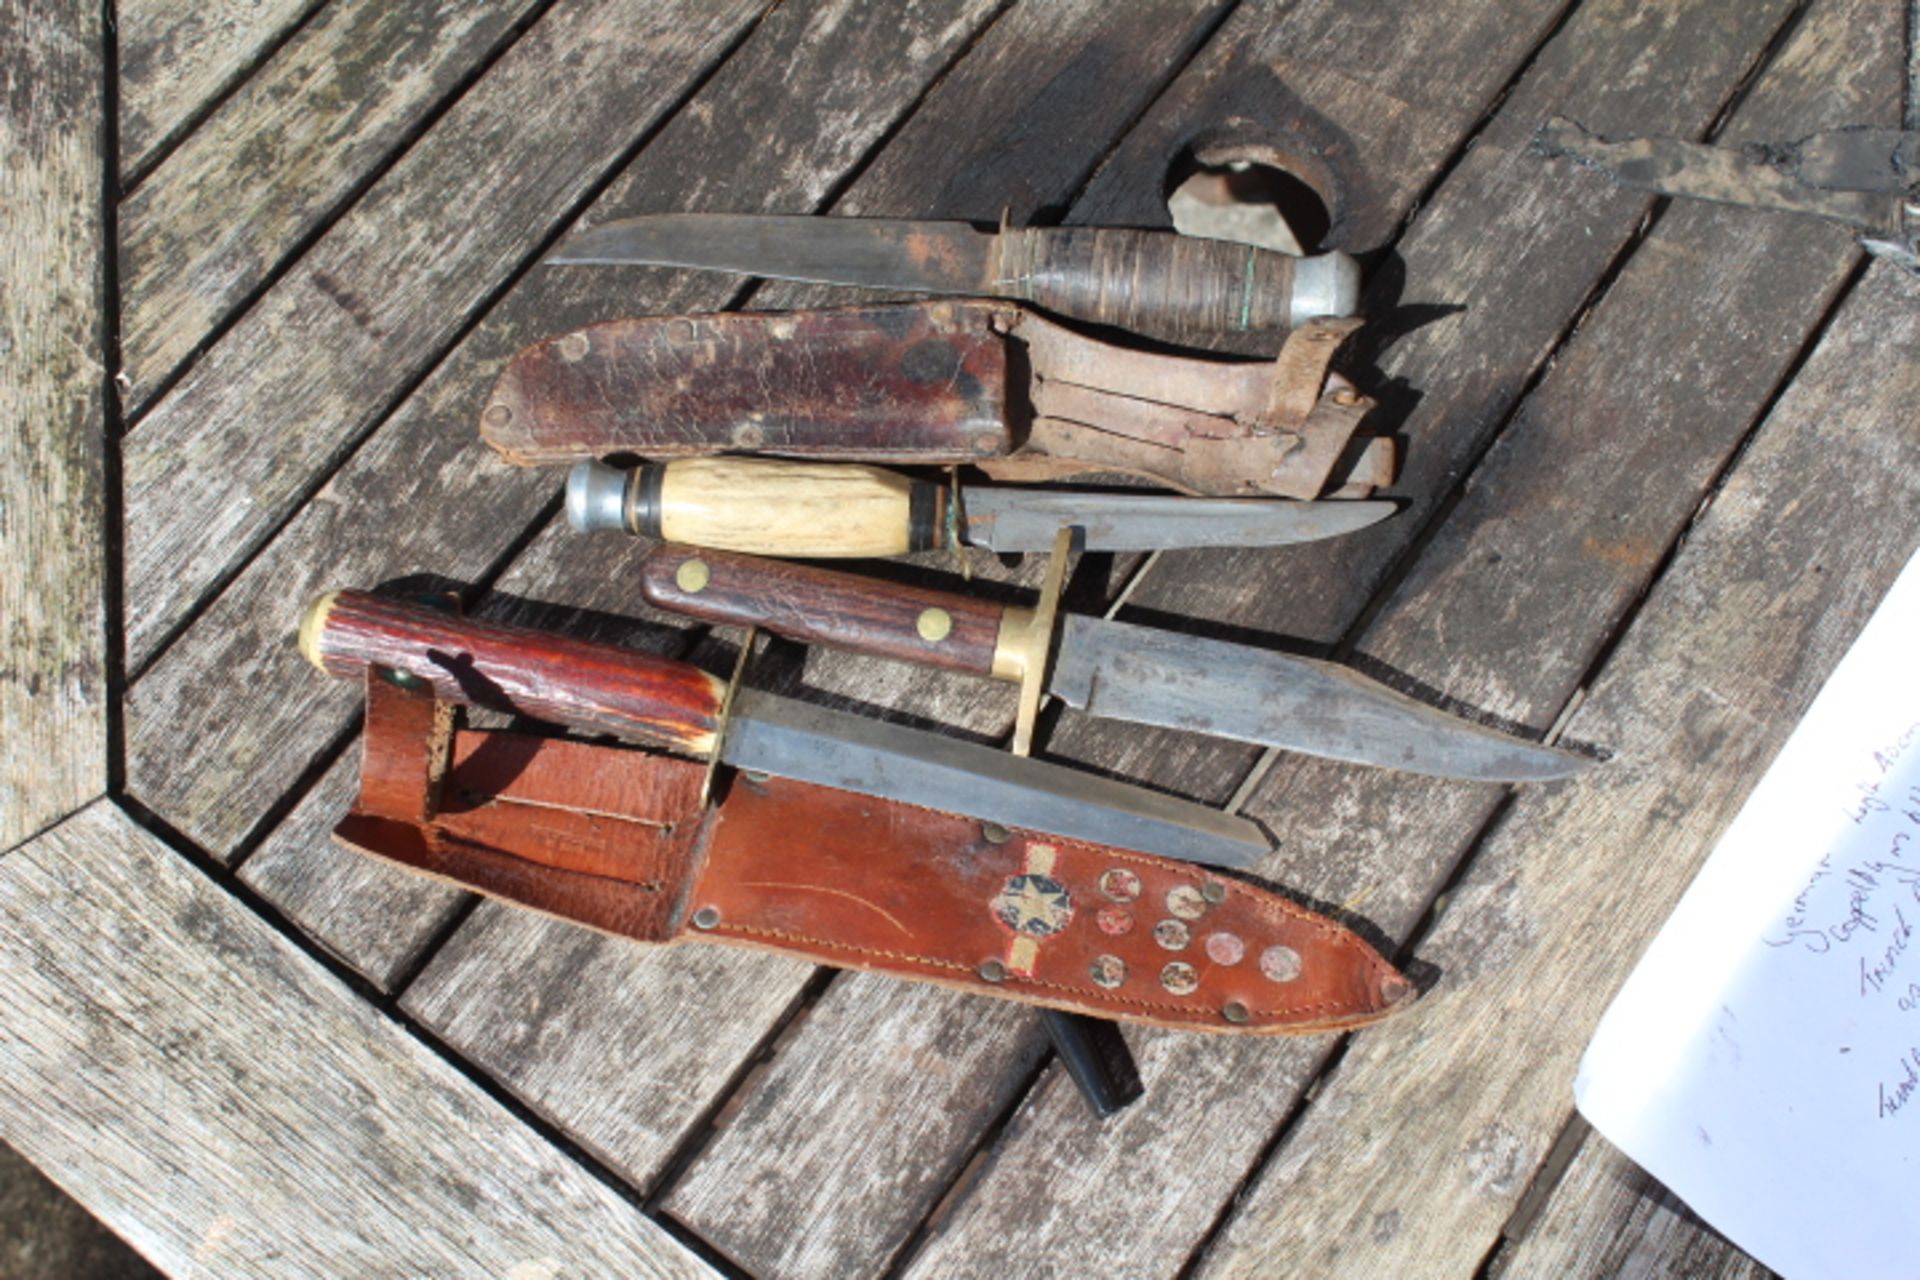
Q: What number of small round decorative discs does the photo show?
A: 8